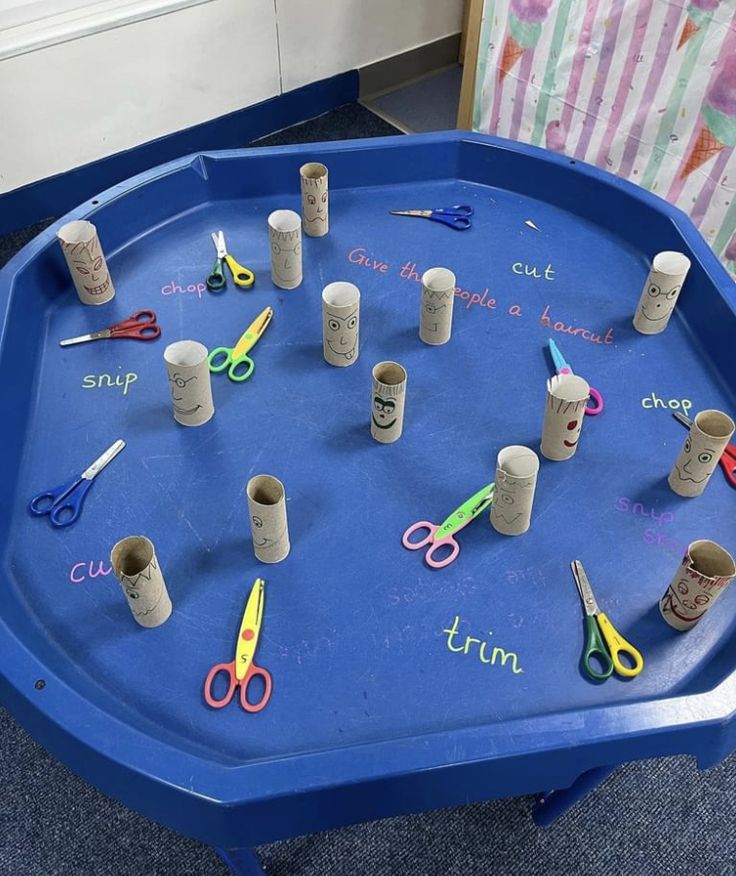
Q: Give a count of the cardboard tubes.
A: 14